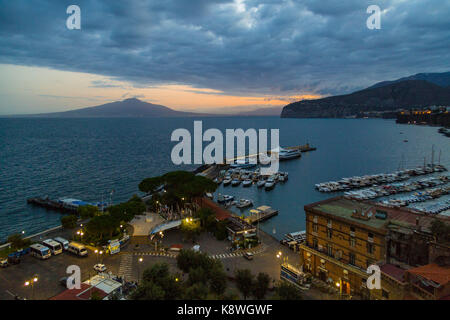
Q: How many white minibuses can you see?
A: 4